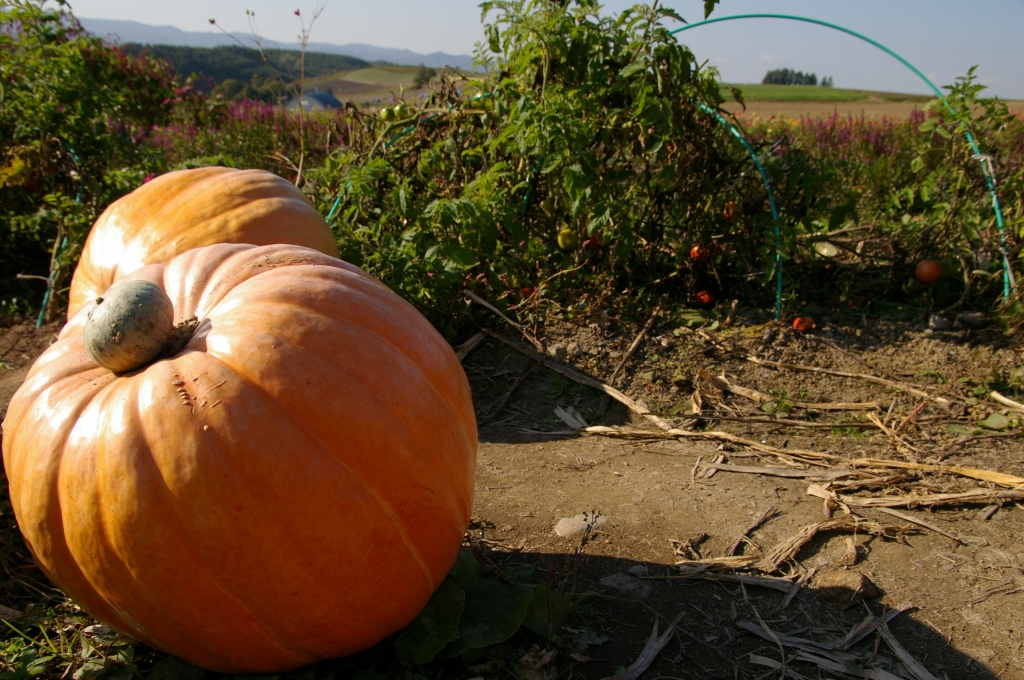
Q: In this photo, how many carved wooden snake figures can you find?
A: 0